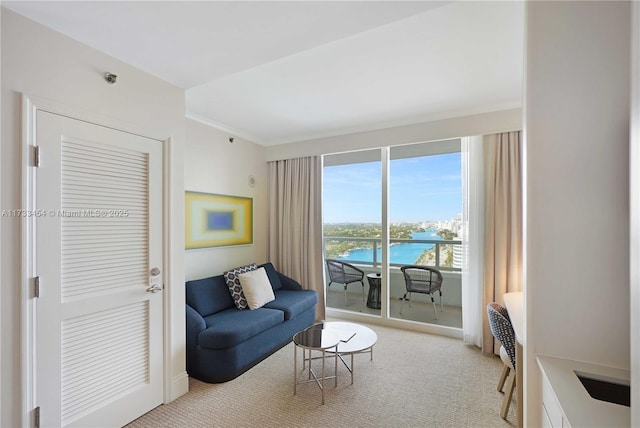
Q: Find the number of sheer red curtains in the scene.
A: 0